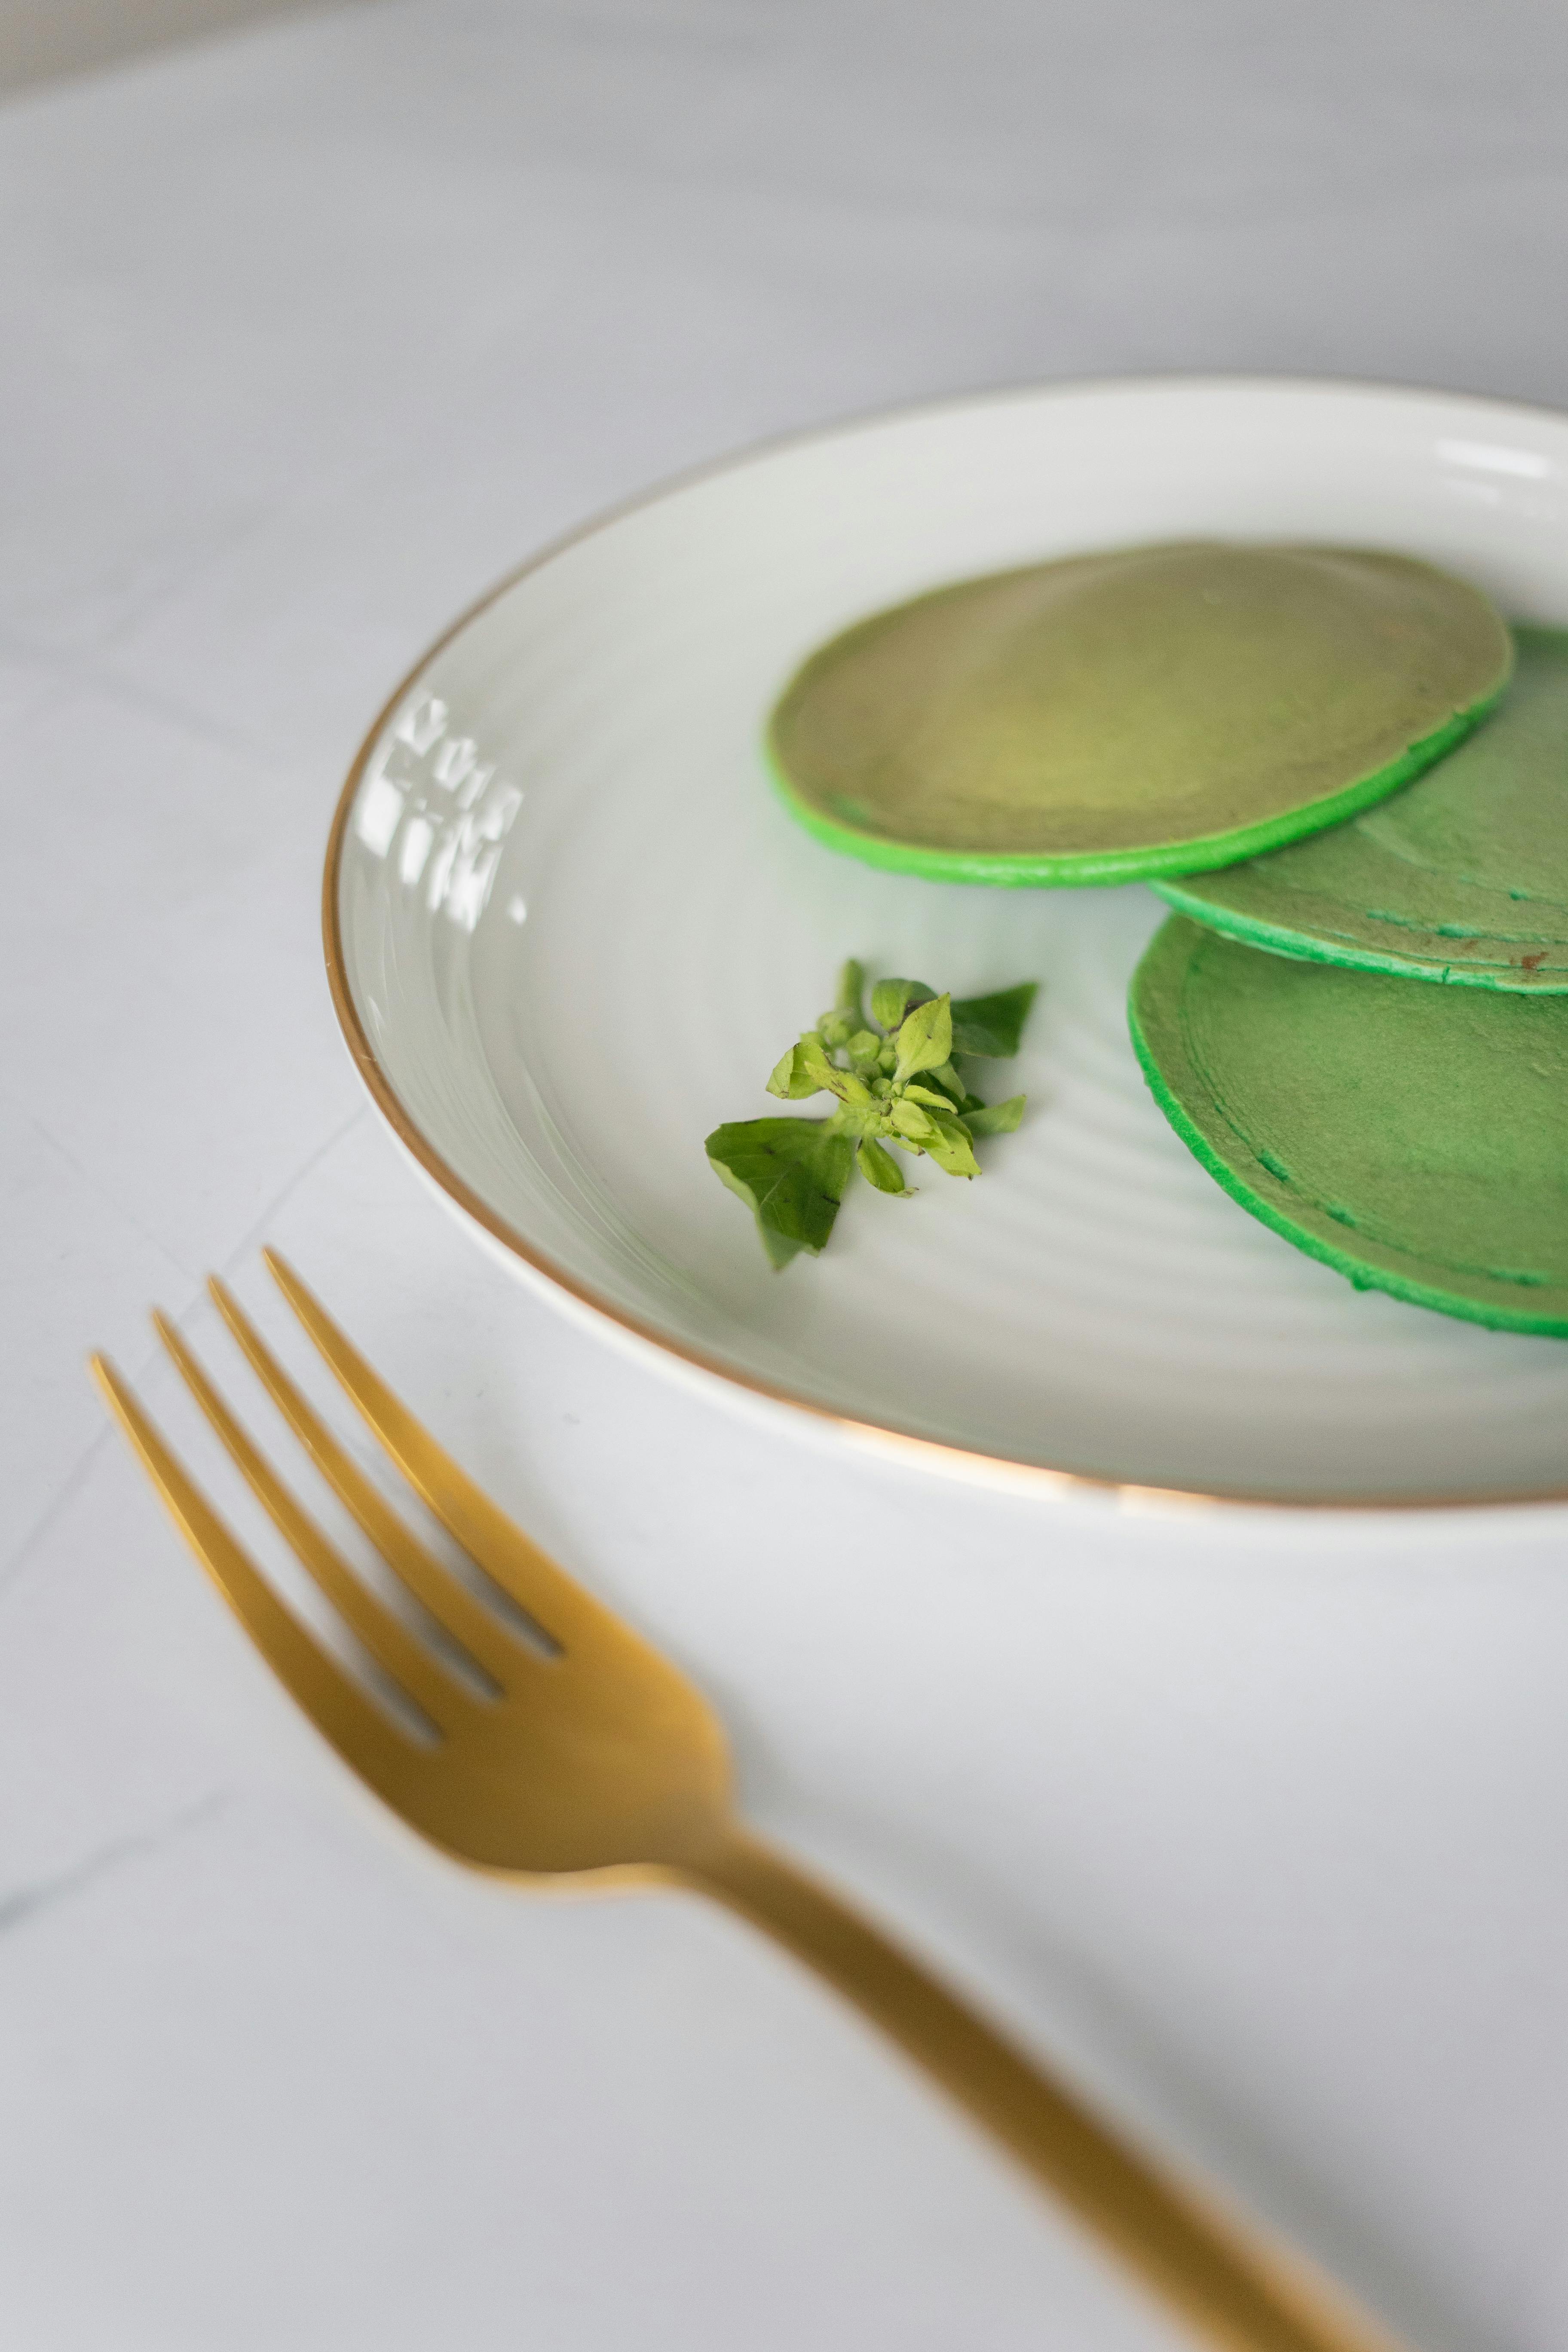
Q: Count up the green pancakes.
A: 3